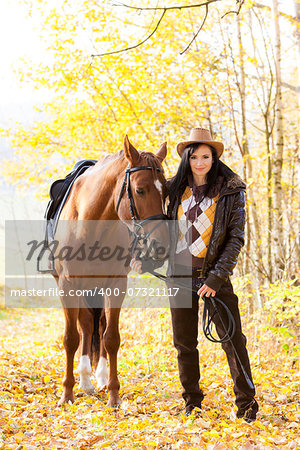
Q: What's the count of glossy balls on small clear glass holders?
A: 0